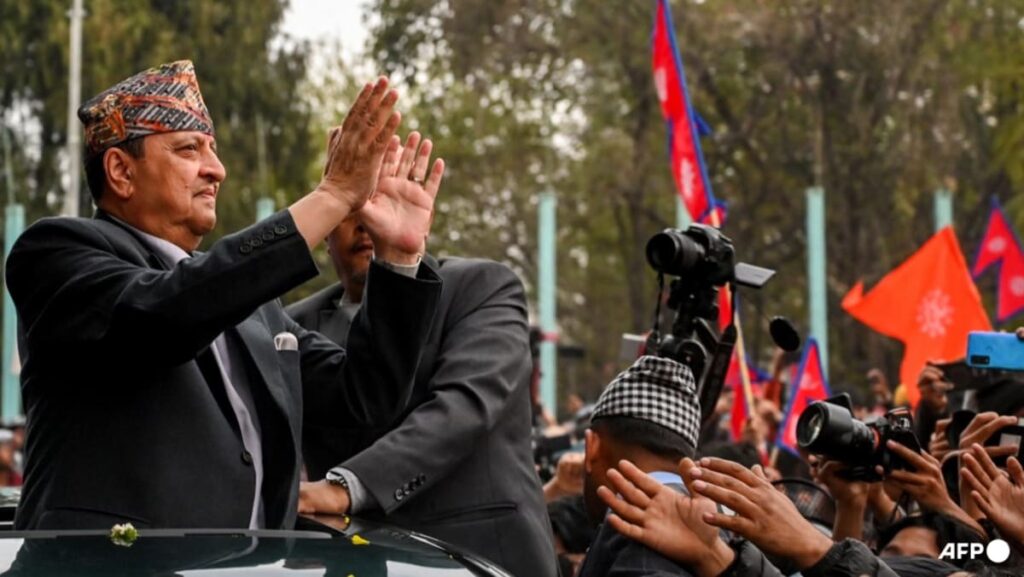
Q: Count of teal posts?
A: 6